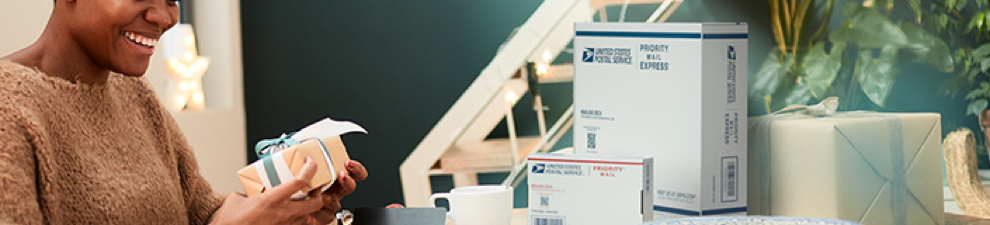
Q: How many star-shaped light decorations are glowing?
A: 1